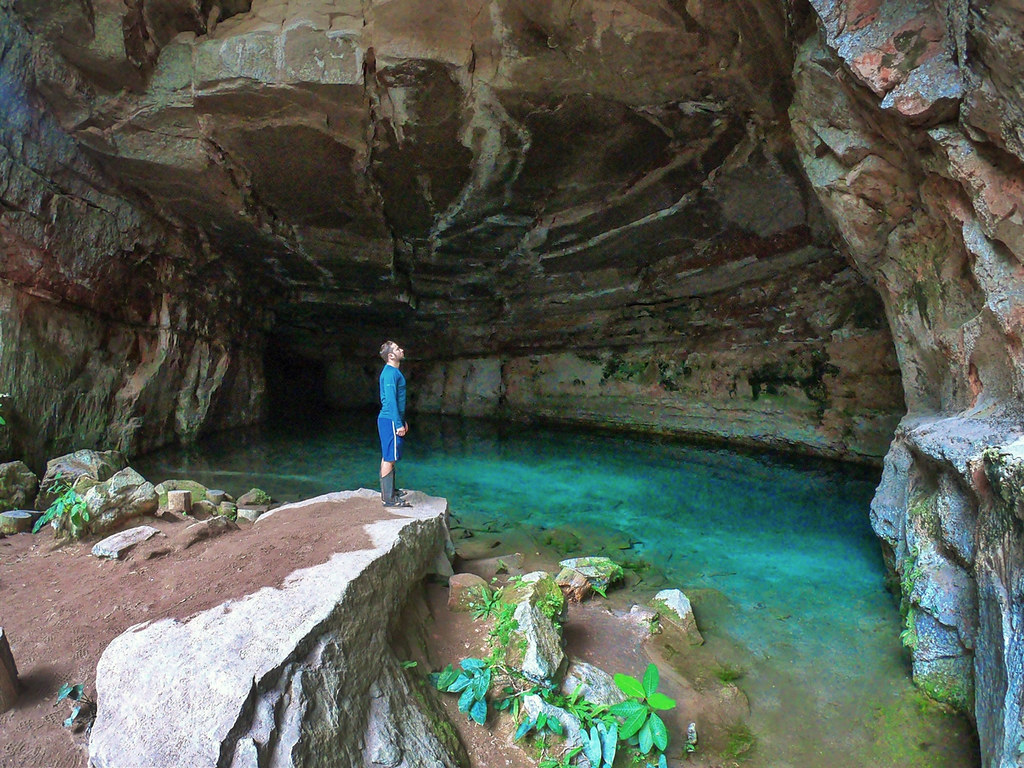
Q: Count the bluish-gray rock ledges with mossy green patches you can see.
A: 1